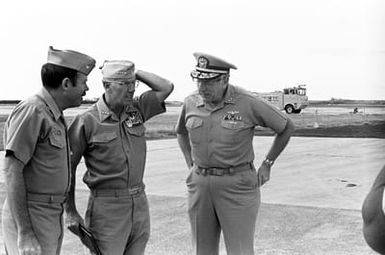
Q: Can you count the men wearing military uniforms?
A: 3